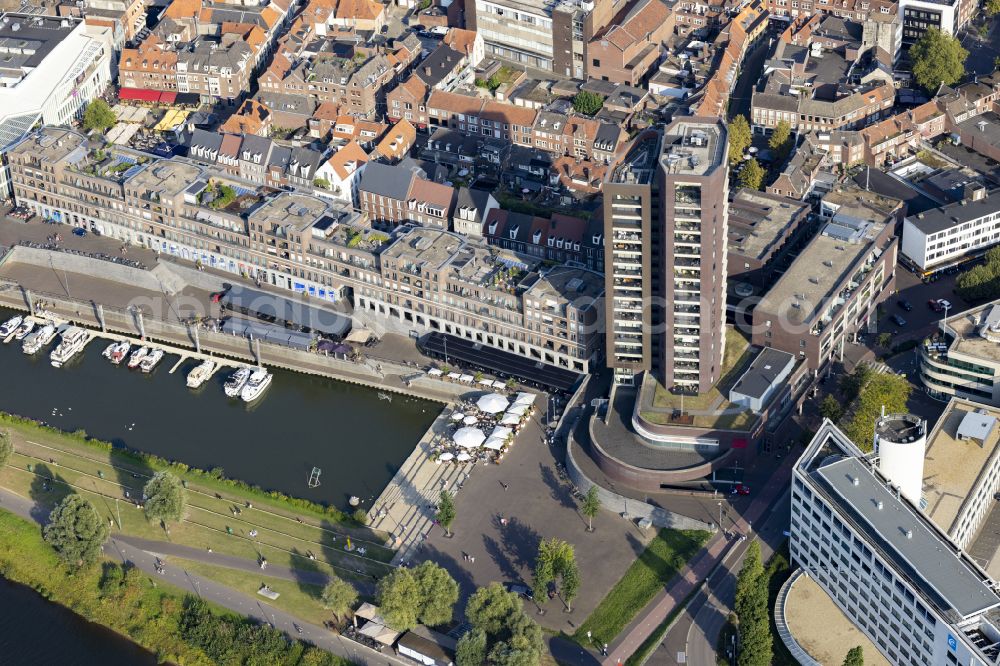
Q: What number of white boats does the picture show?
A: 11